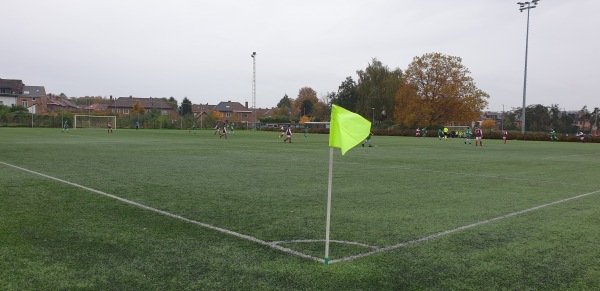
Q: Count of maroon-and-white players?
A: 9